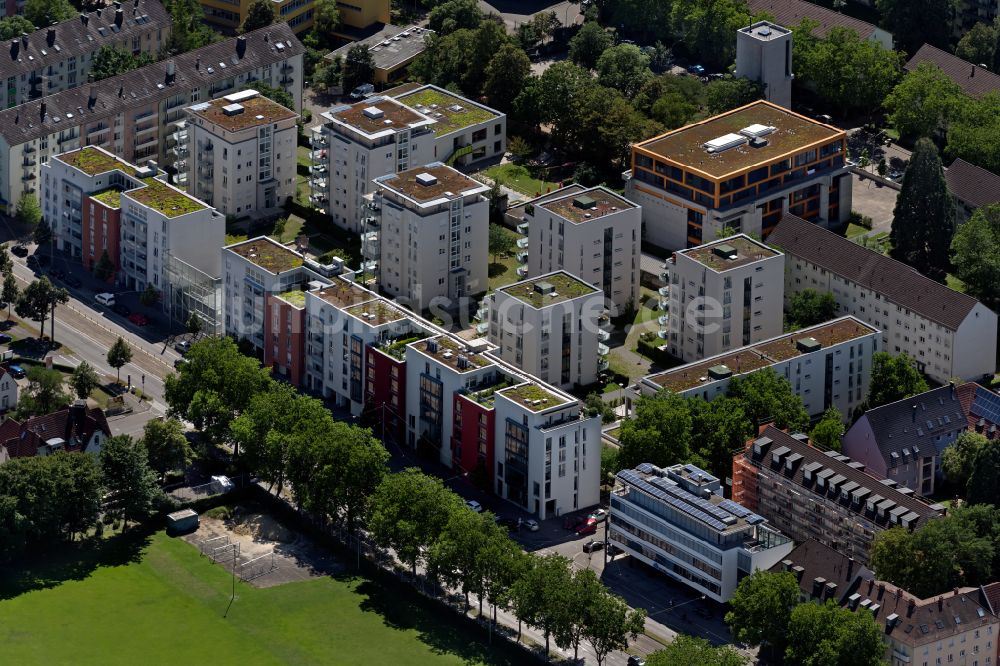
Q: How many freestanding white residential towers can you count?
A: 6